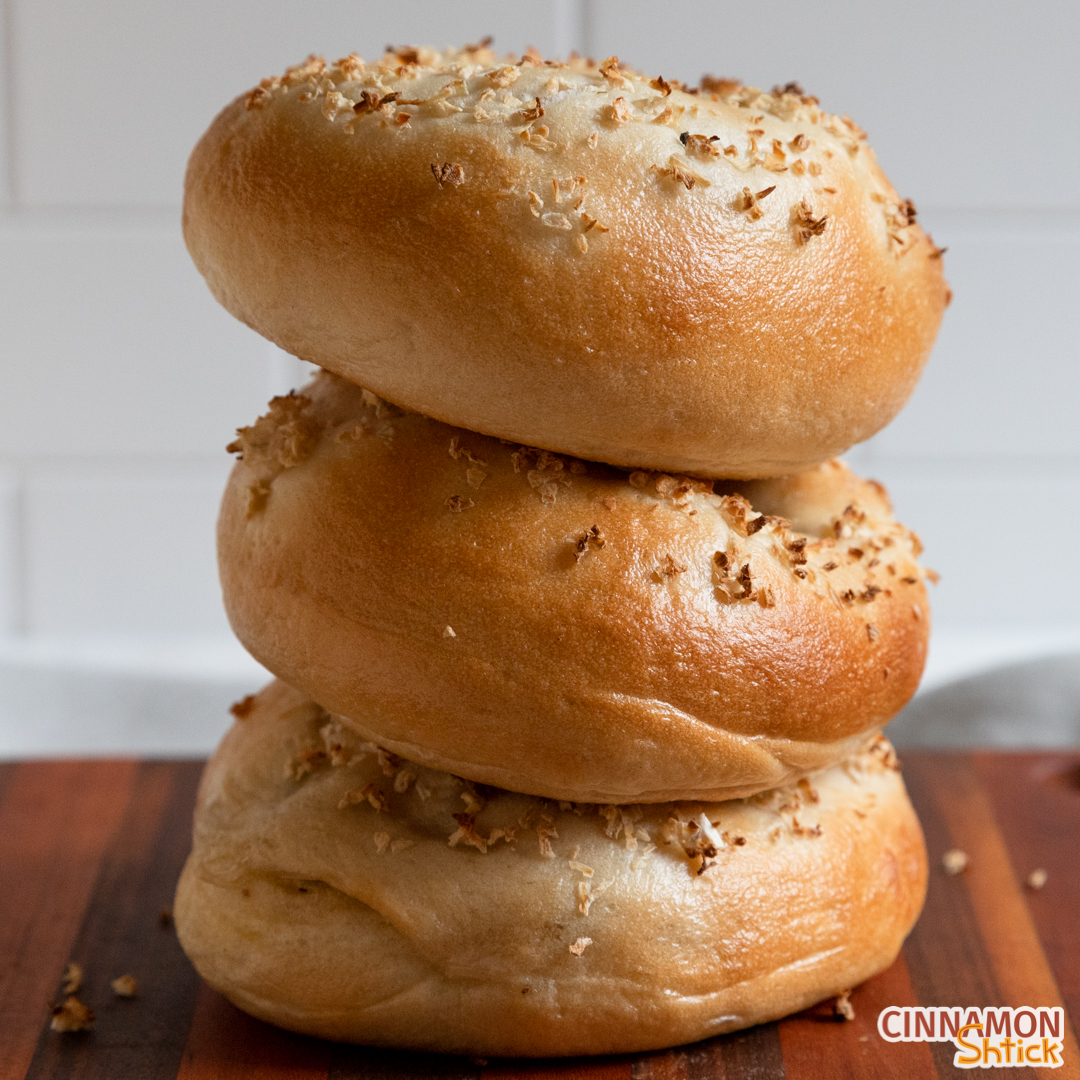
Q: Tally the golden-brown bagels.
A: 3